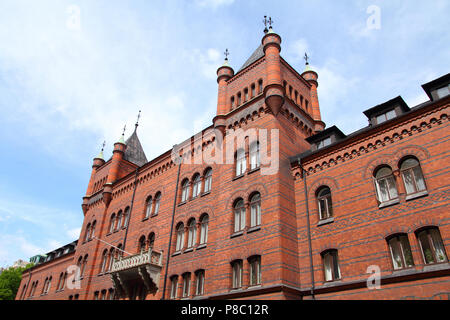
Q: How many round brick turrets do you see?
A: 5